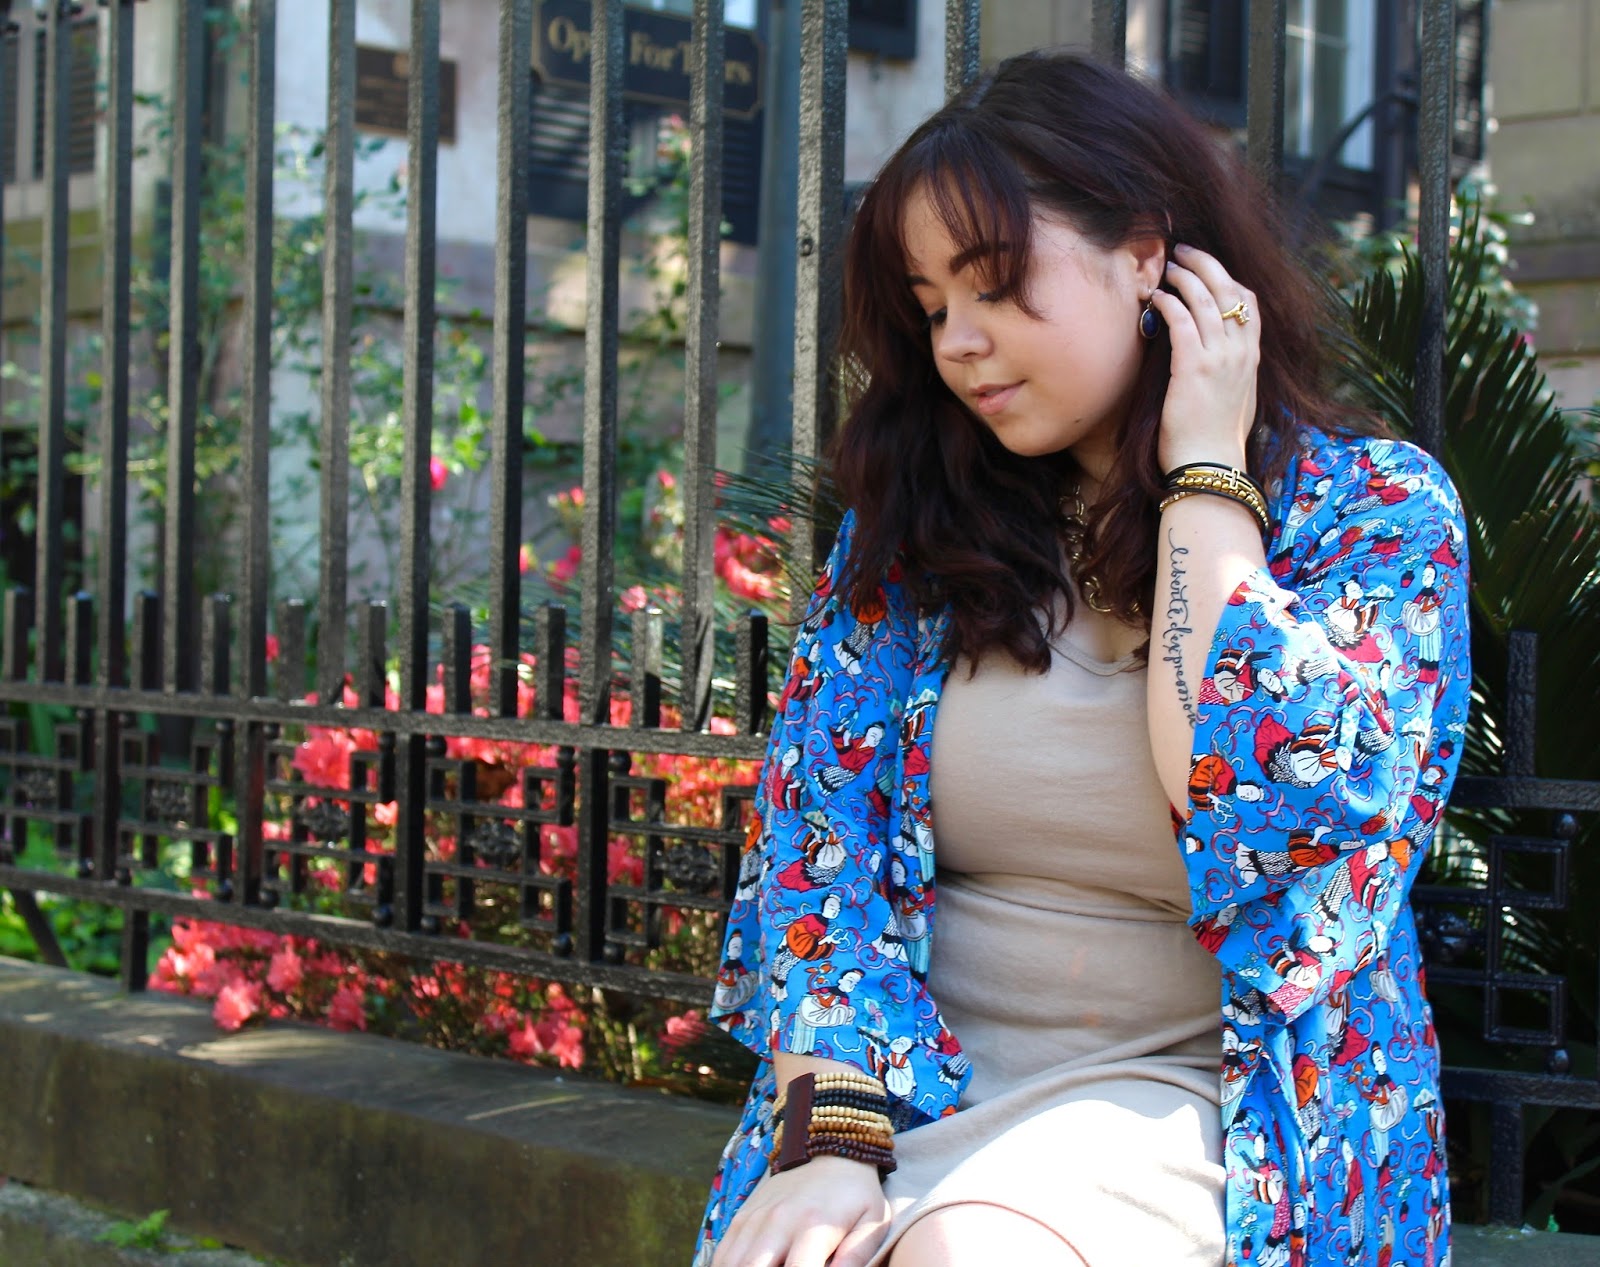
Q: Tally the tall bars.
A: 14